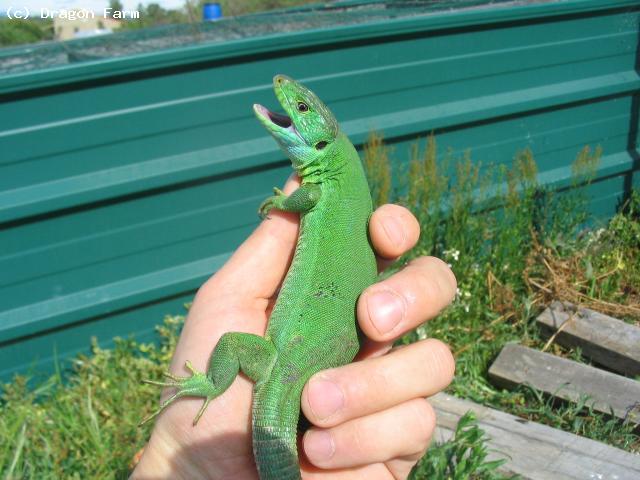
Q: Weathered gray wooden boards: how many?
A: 3